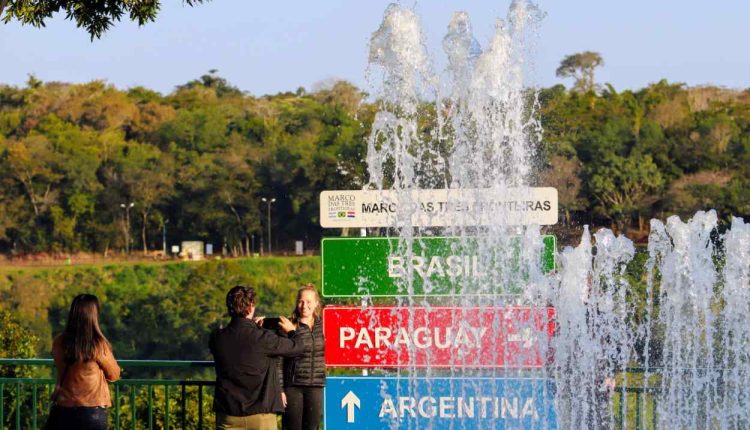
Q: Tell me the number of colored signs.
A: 3